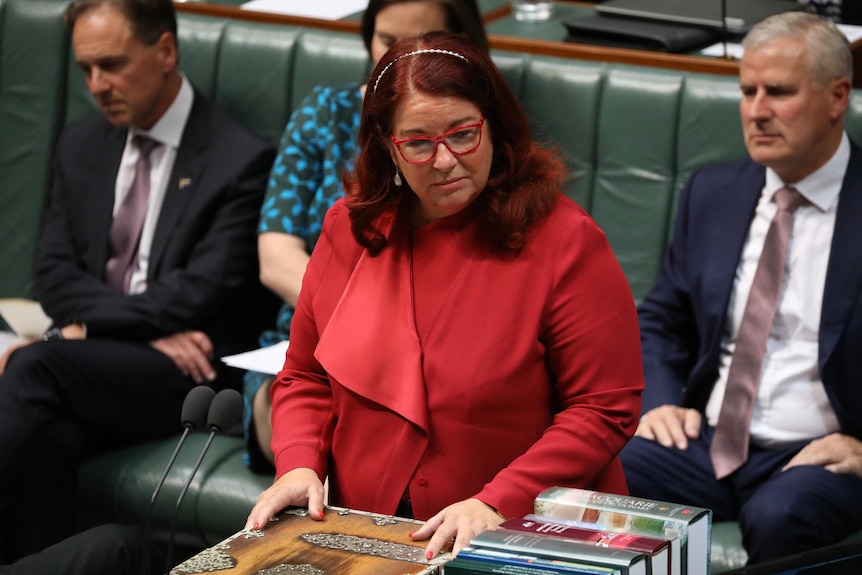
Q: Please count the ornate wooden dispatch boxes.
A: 1